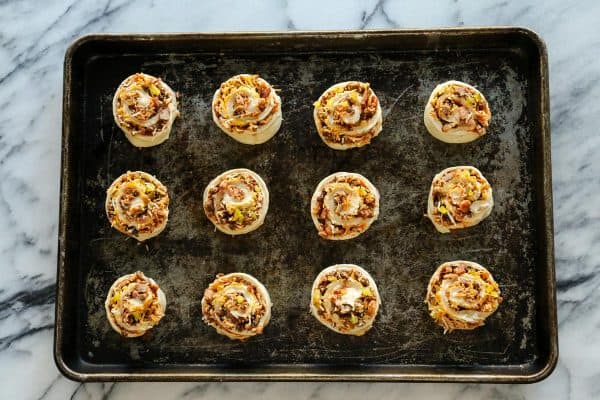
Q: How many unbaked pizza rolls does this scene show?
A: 12